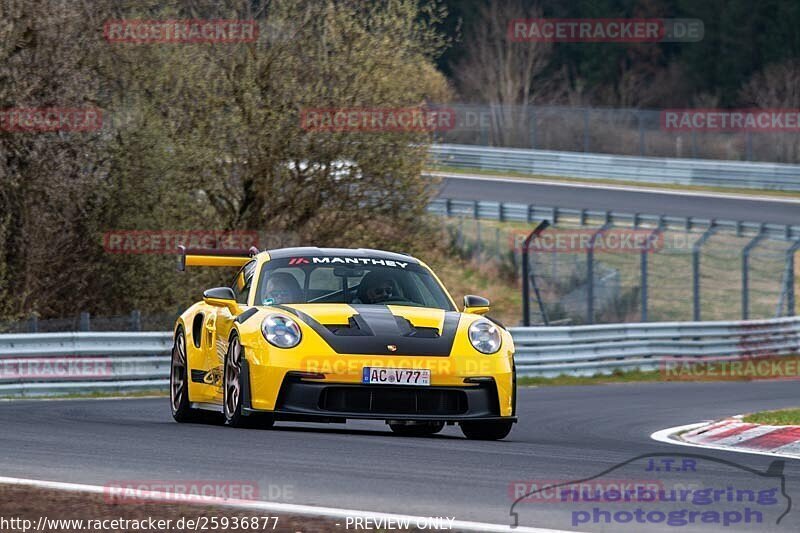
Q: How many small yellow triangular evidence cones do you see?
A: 0